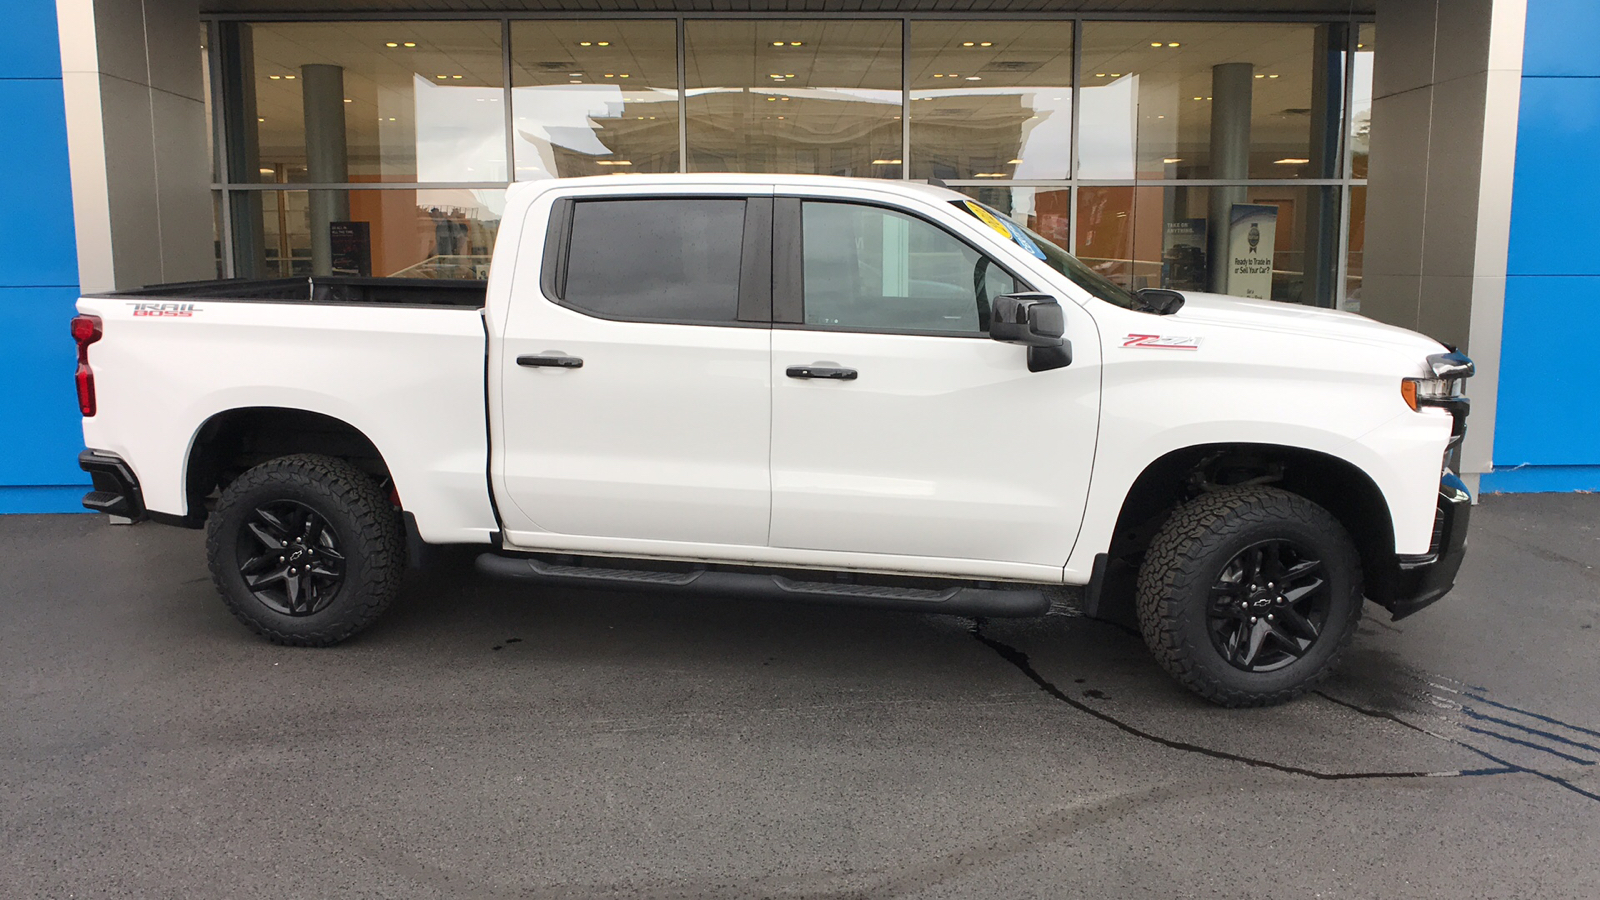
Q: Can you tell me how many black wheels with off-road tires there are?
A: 2